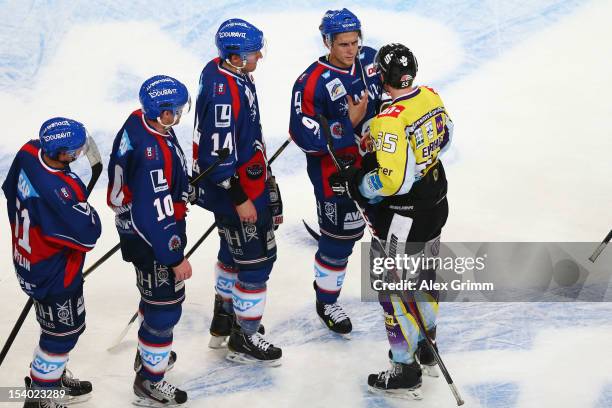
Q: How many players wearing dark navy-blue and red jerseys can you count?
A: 4